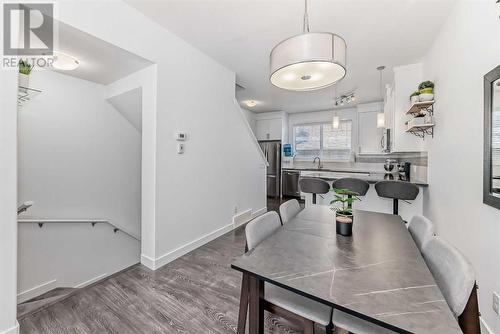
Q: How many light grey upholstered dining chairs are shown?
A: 4